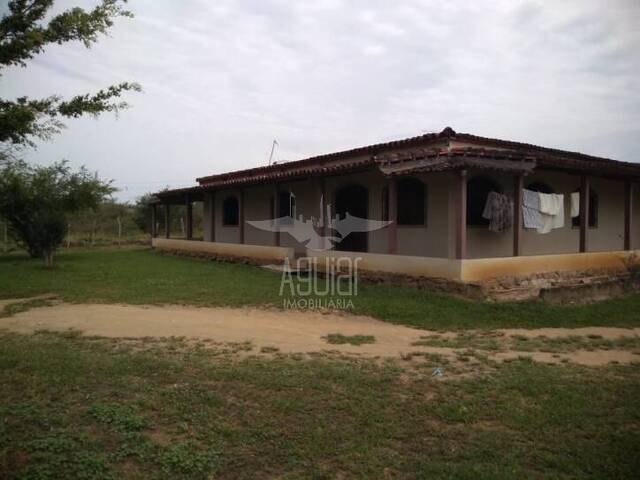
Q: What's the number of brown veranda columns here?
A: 12